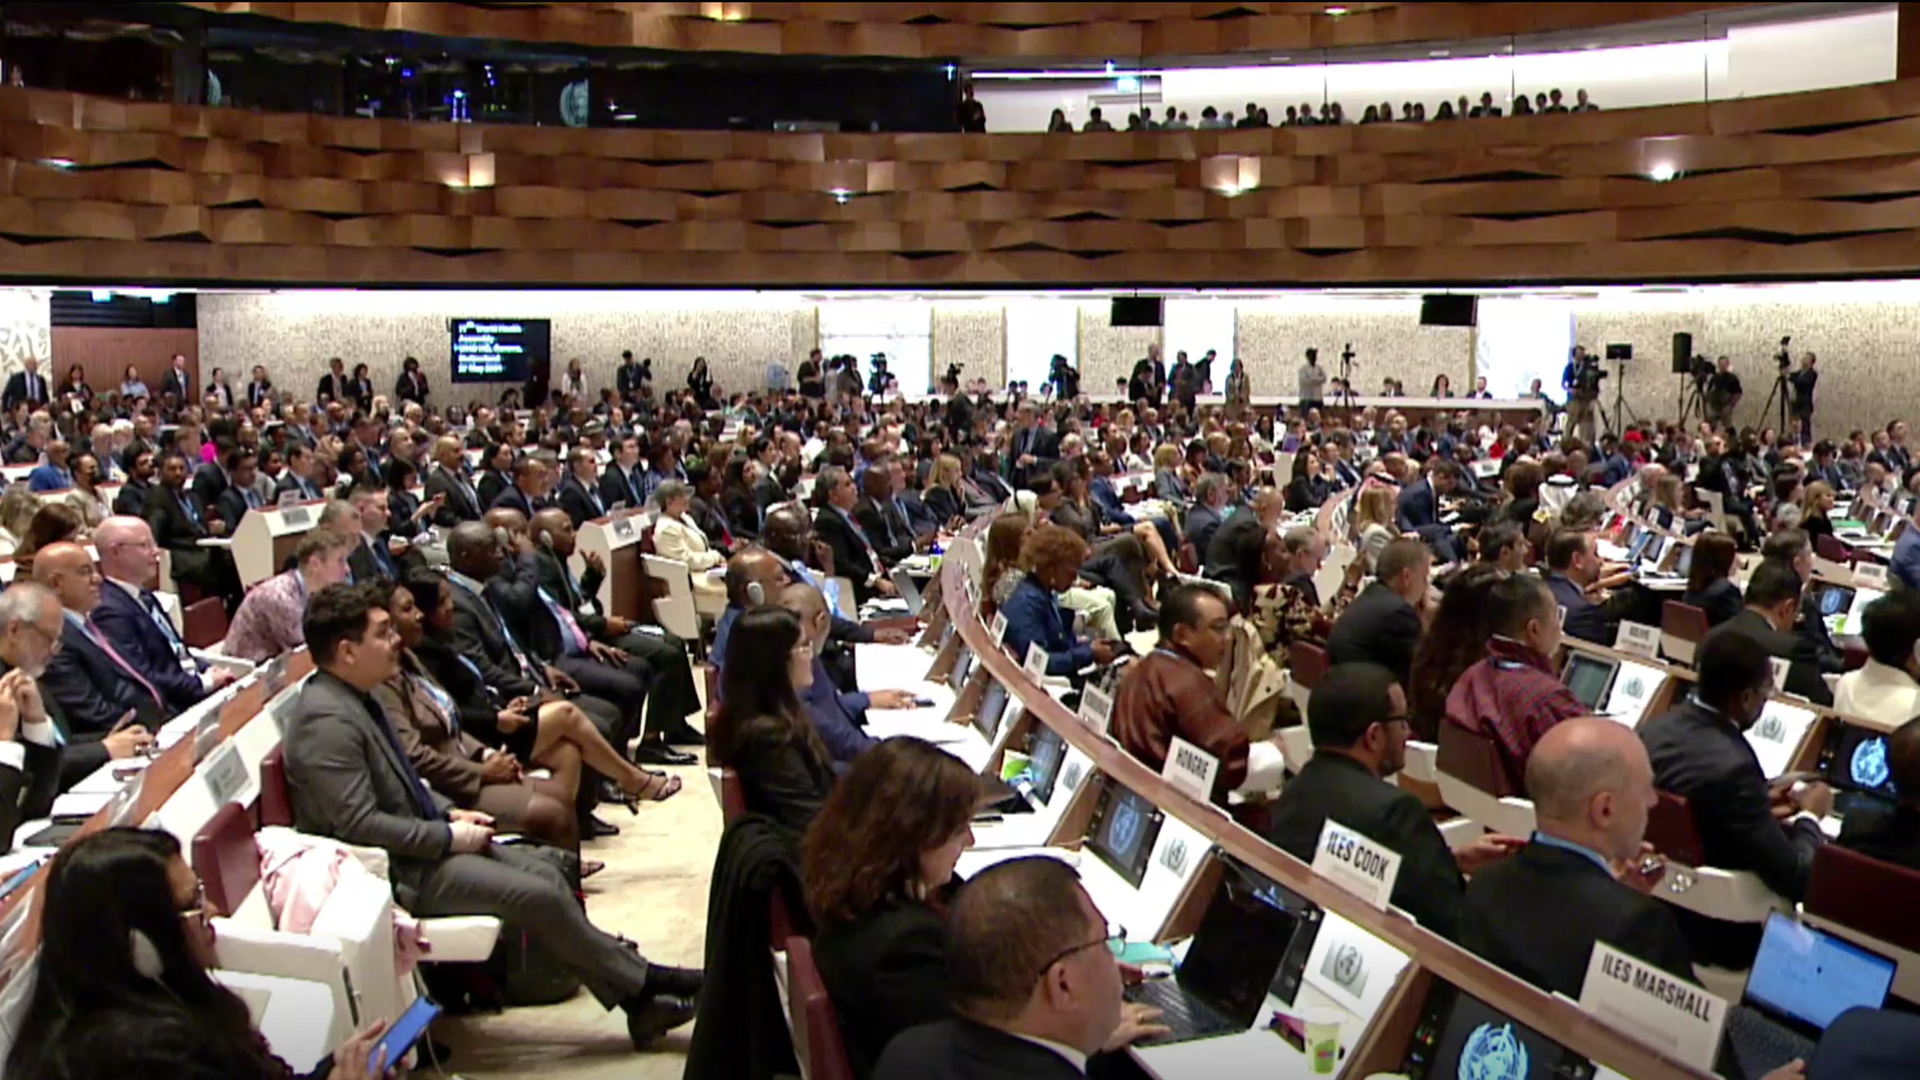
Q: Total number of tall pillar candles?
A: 0